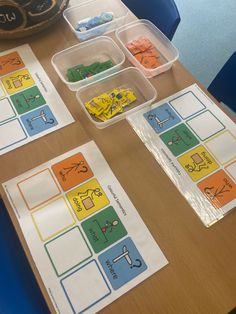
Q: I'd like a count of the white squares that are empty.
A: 11